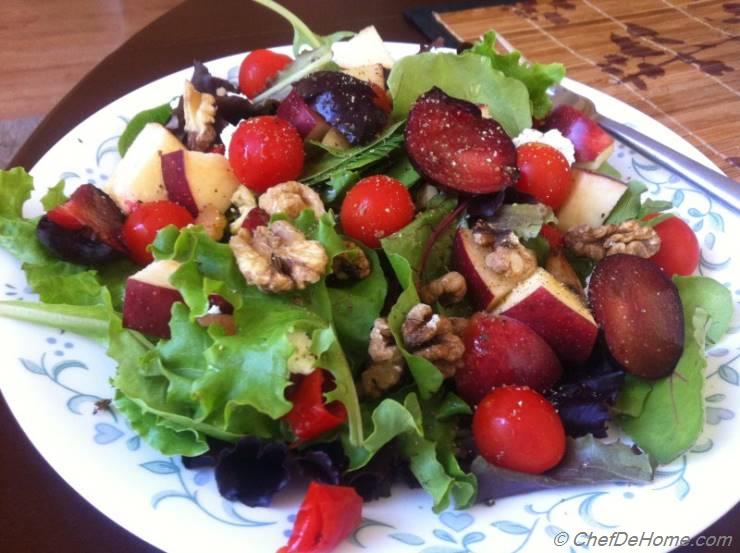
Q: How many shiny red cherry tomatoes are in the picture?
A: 7